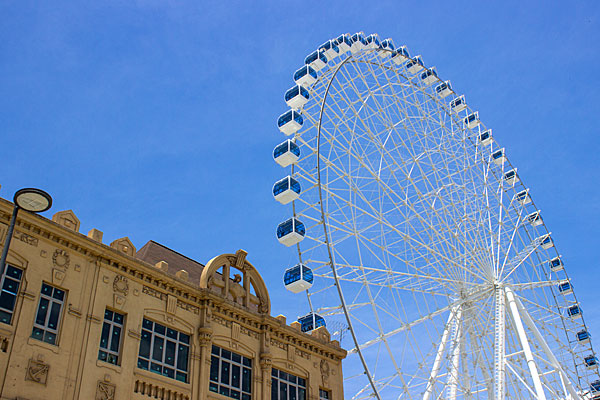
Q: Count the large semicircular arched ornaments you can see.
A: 1